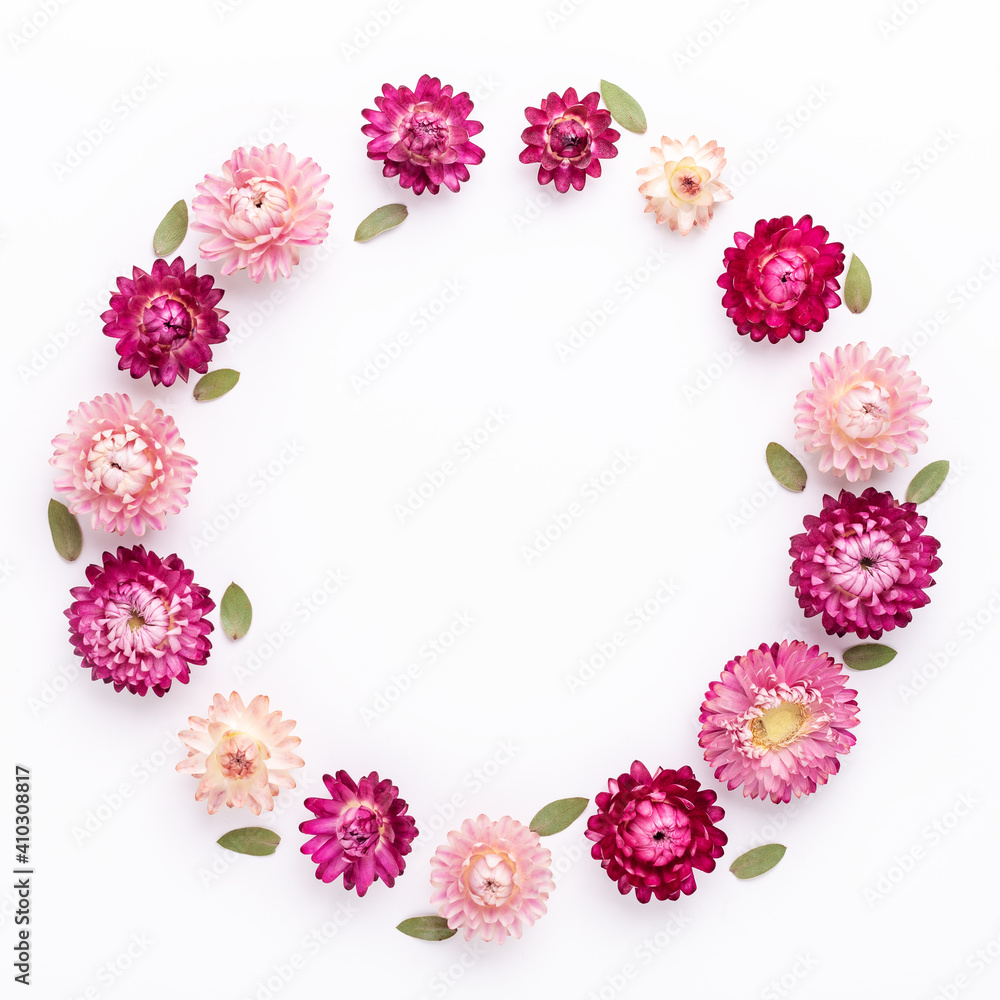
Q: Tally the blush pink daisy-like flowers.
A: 4